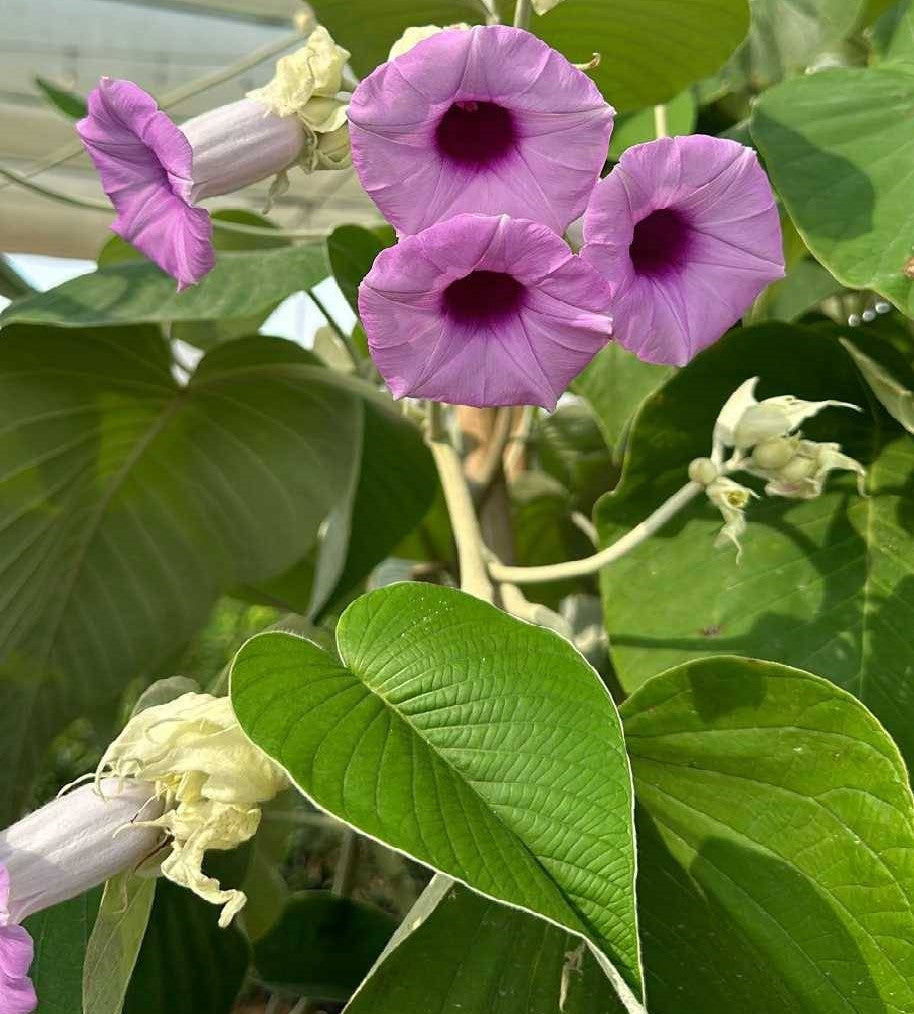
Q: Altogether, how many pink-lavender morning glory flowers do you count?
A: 5